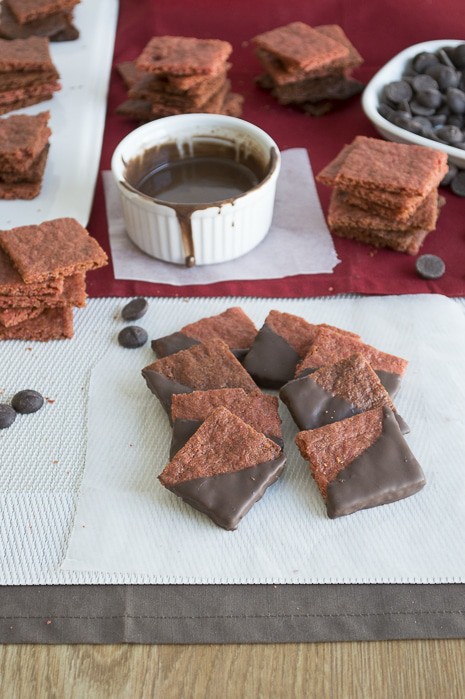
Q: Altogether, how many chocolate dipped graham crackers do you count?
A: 8